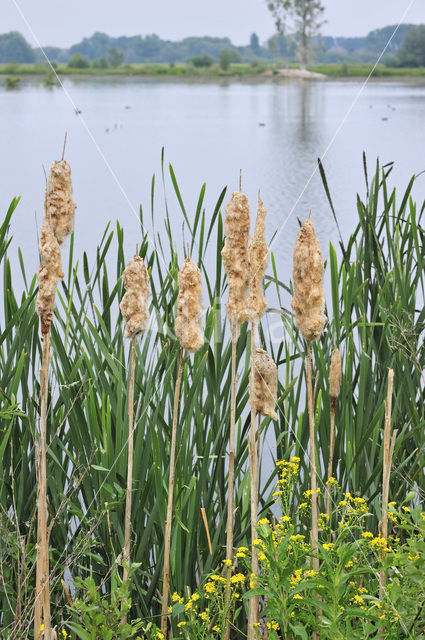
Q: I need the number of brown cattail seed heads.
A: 9